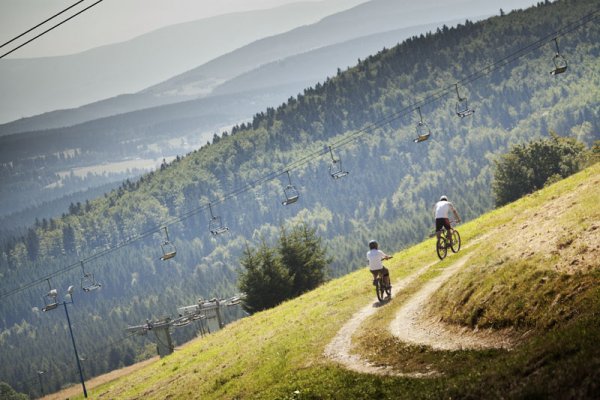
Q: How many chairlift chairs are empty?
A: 9